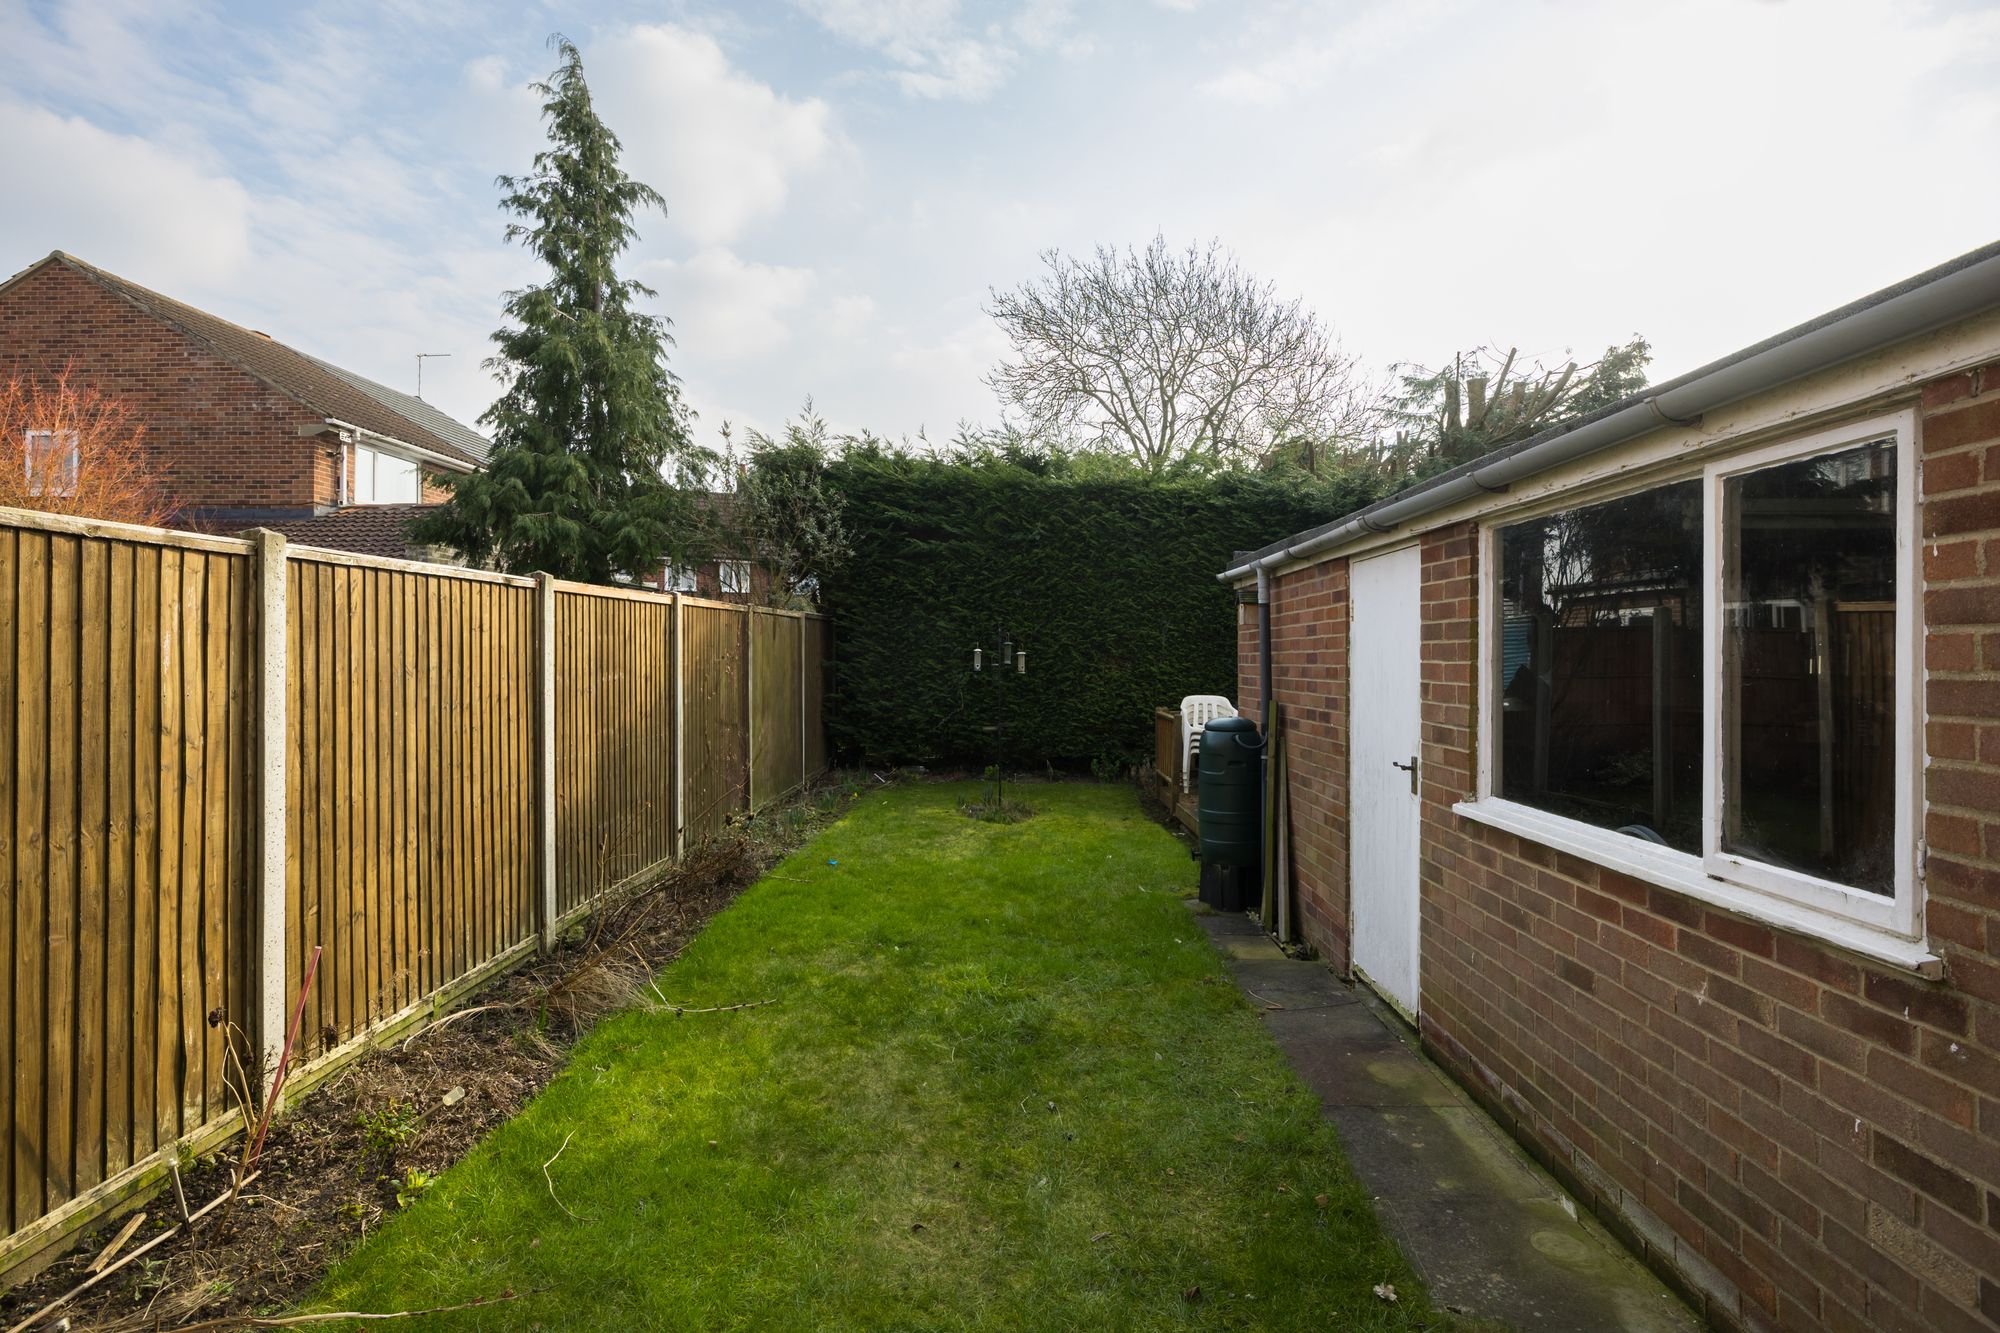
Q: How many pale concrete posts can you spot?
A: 5